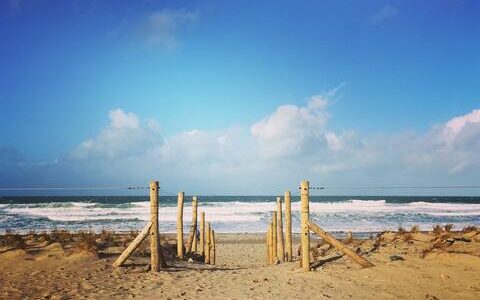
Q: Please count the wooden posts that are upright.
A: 12